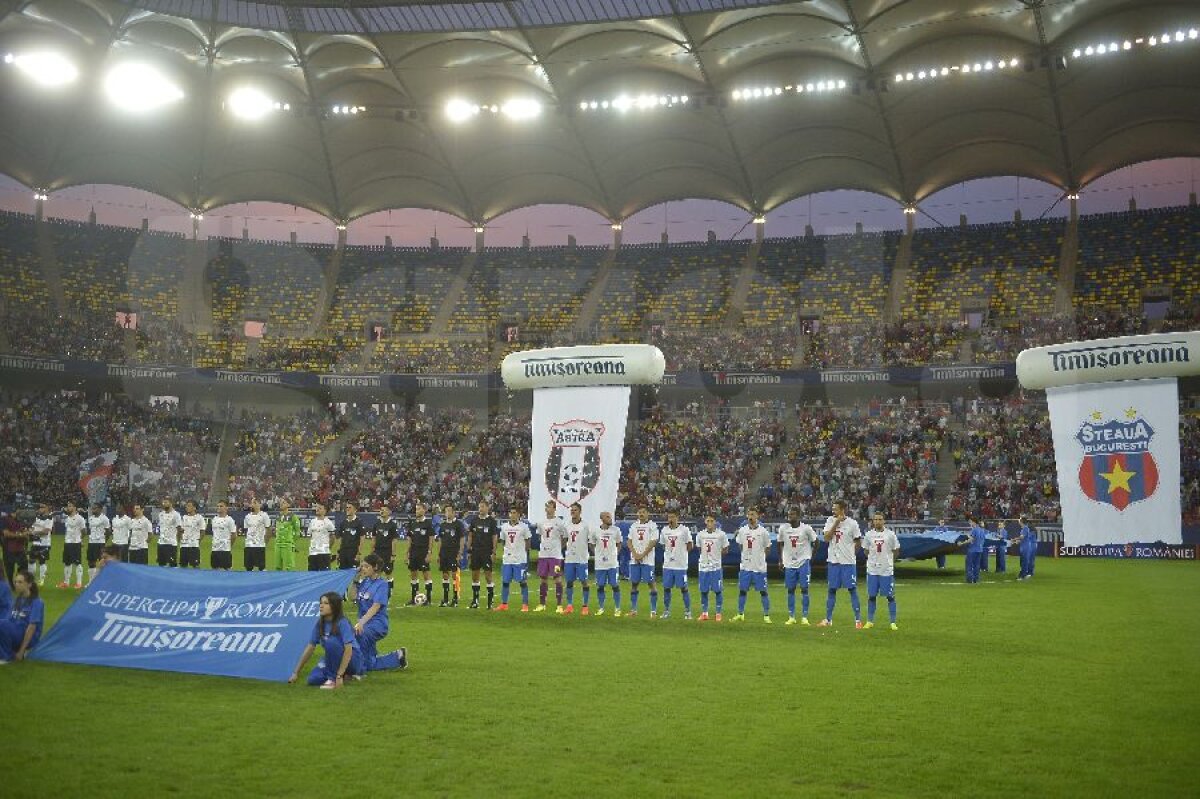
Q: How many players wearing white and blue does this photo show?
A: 10